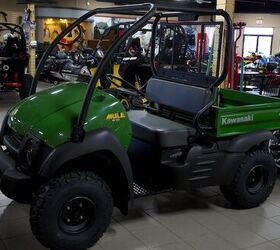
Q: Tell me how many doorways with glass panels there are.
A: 1